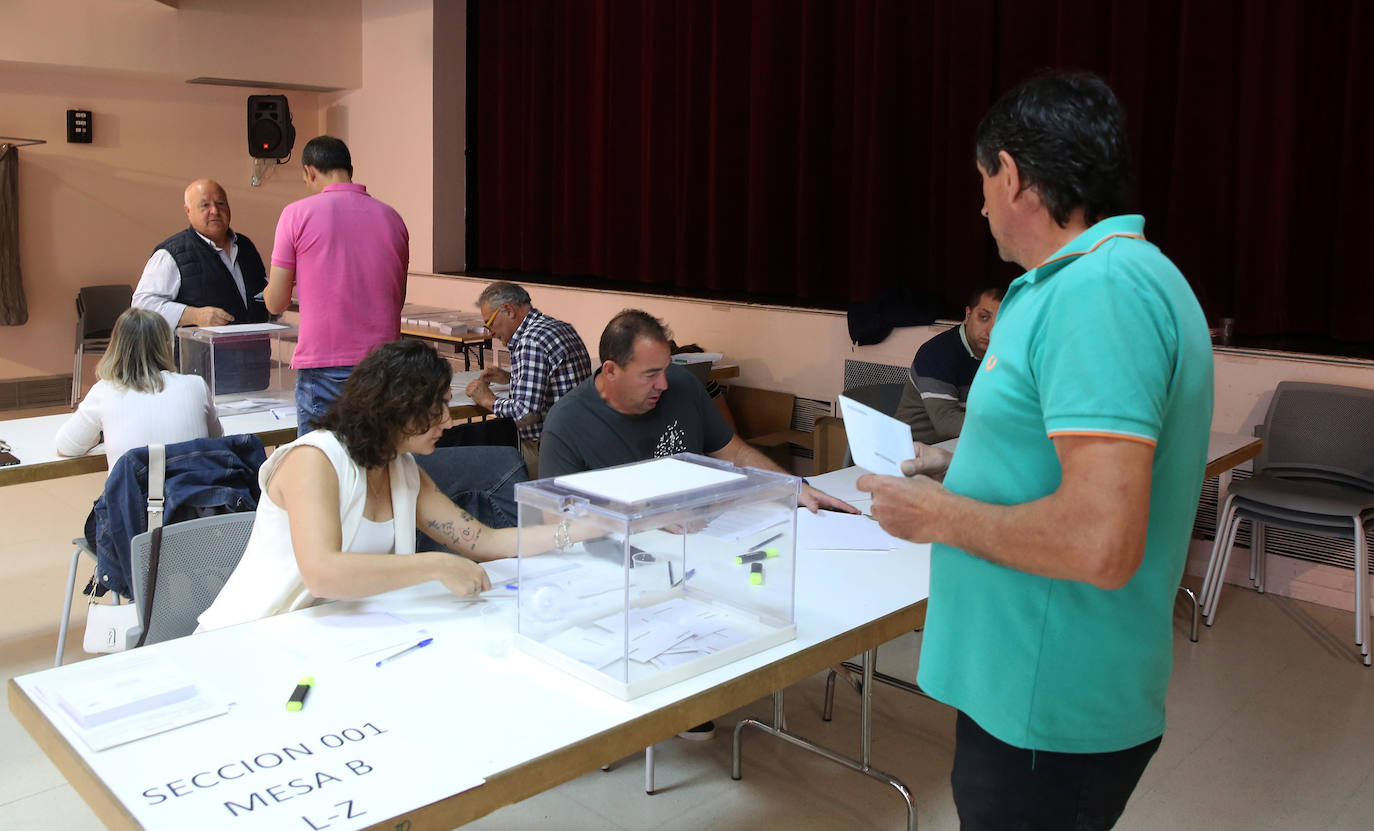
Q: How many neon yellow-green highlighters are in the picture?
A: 3